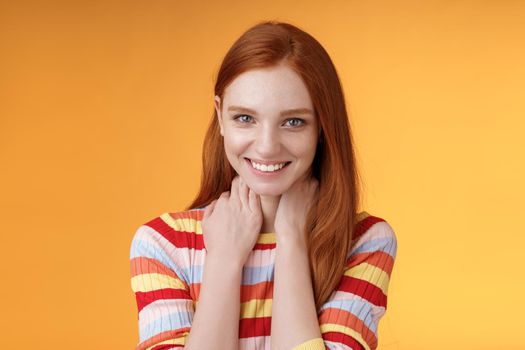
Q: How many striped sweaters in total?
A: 1